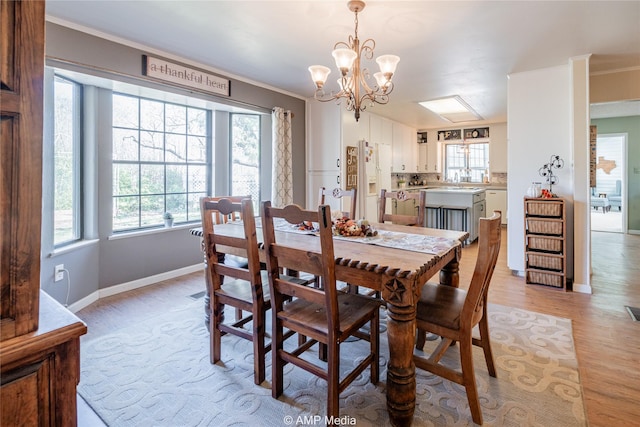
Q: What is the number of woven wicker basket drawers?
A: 5